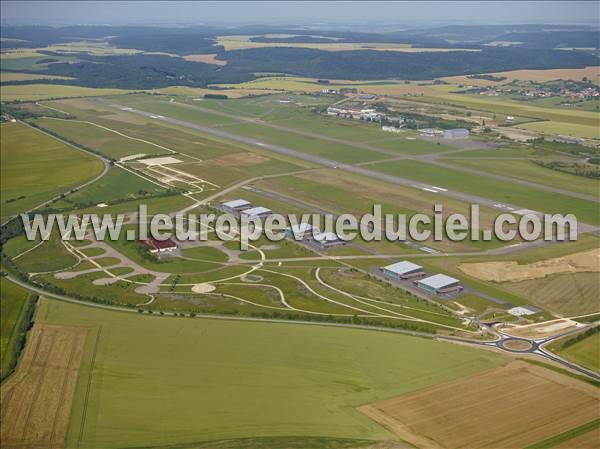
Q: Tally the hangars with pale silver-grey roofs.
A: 6